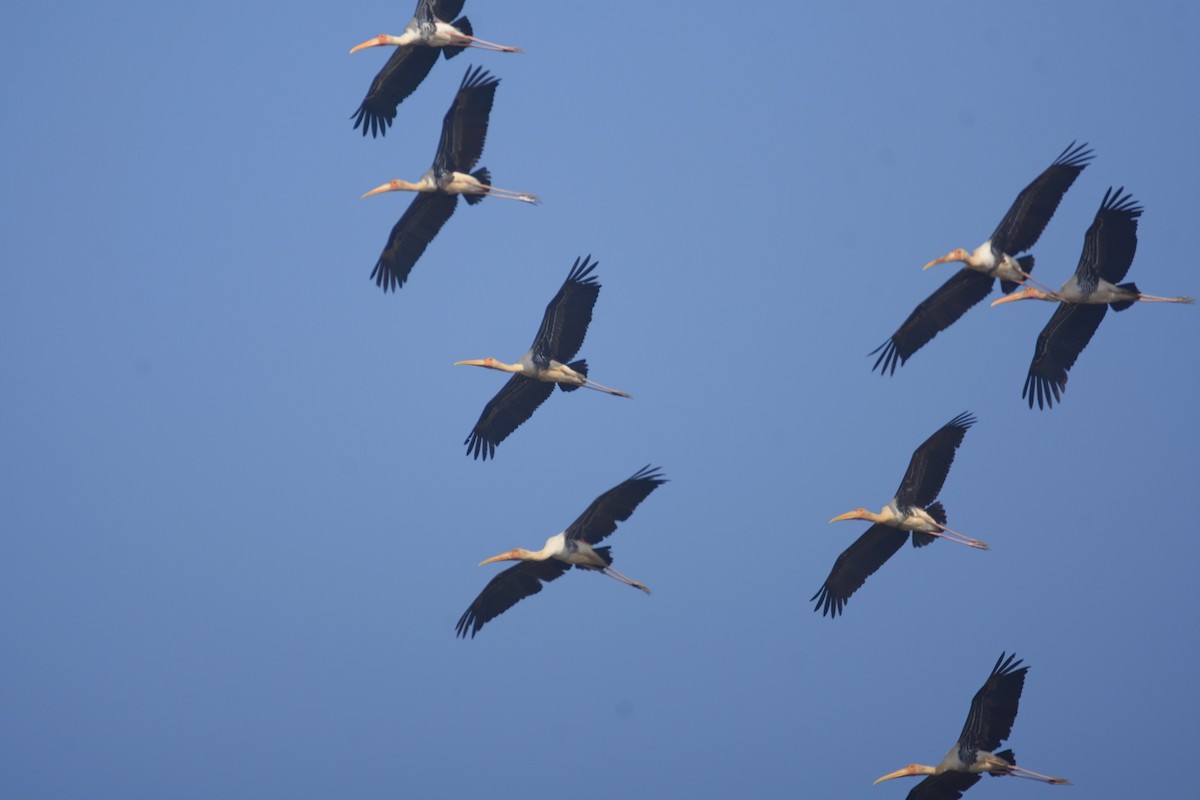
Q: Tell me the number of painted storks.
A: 8